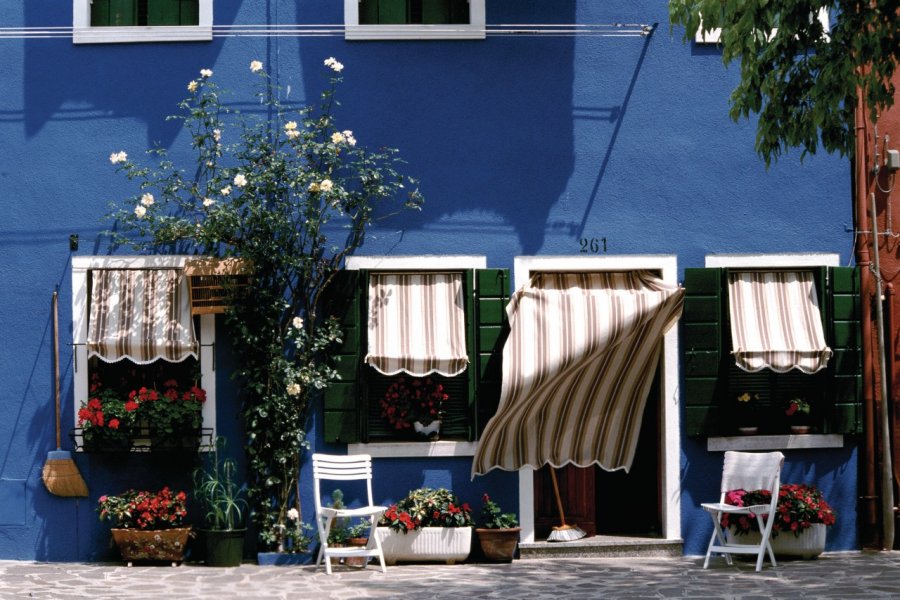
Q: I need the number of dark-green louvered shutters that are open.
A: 4